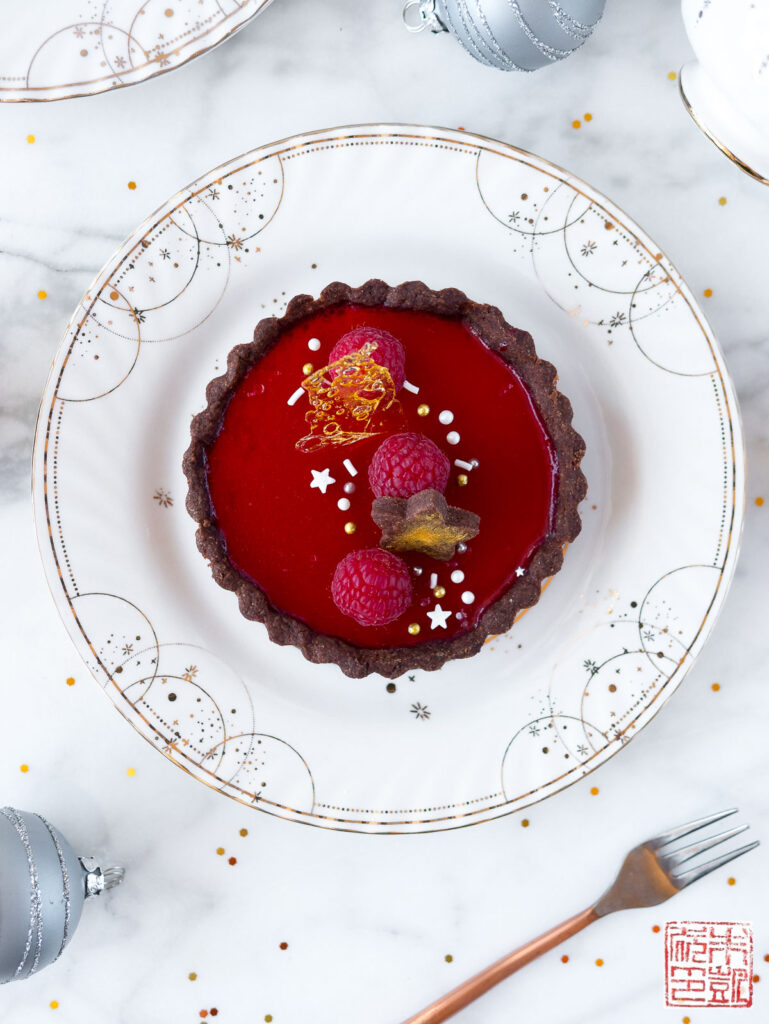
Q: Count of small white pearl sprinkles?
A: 6